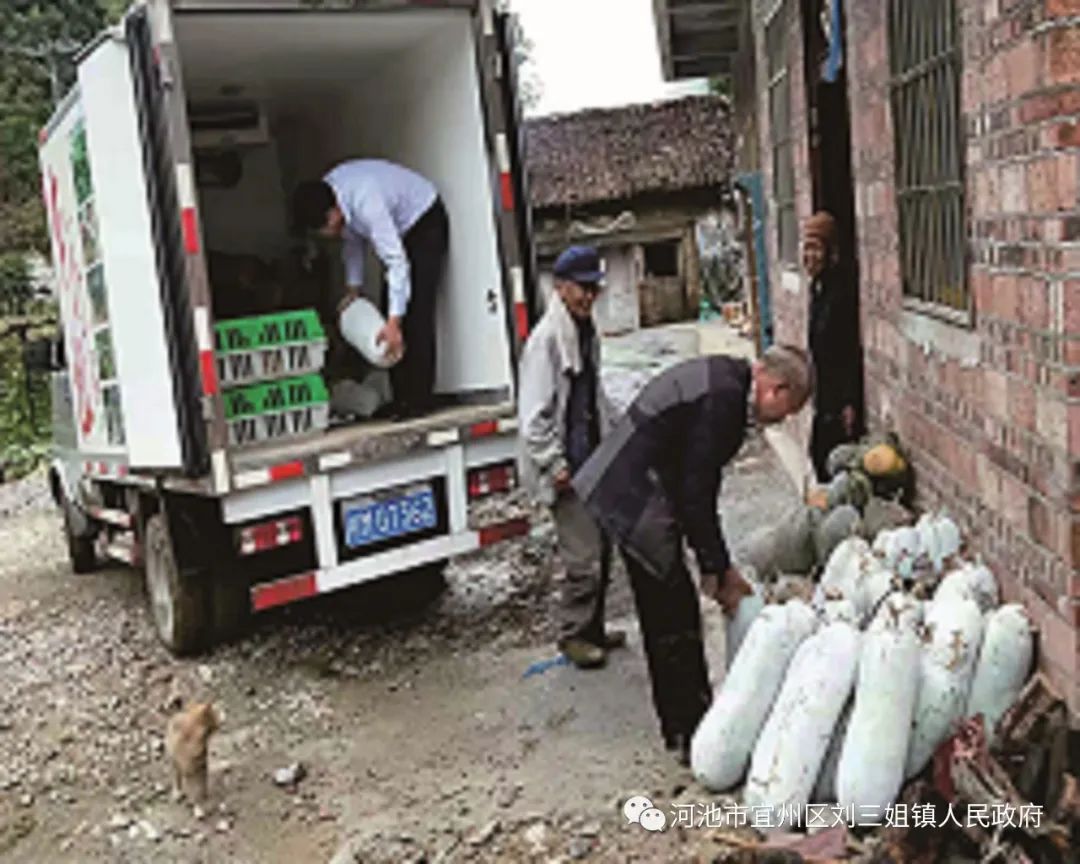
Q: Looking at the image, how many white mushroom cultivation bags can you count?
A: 0